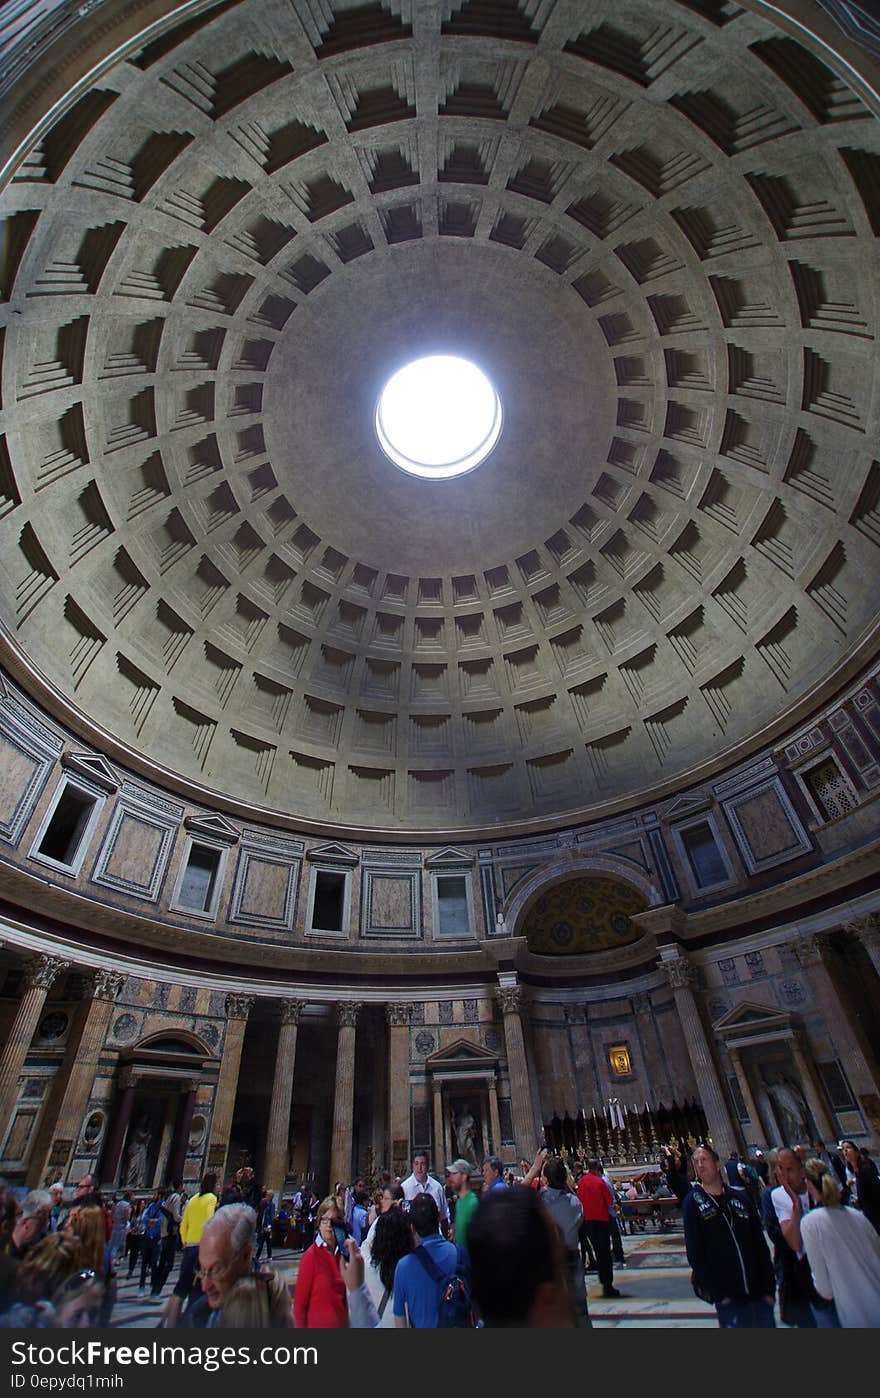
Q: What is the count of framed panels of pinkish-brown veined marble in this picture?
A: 5